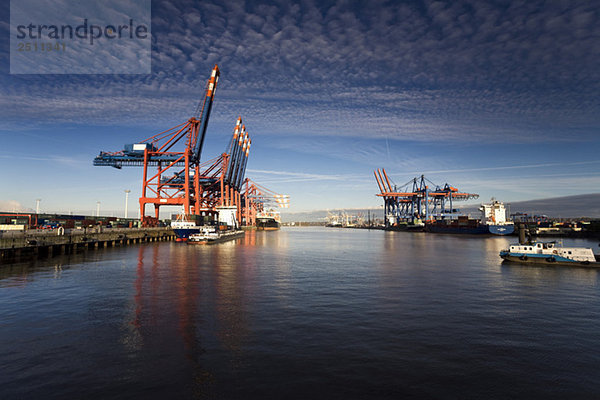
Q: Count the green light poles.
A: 0